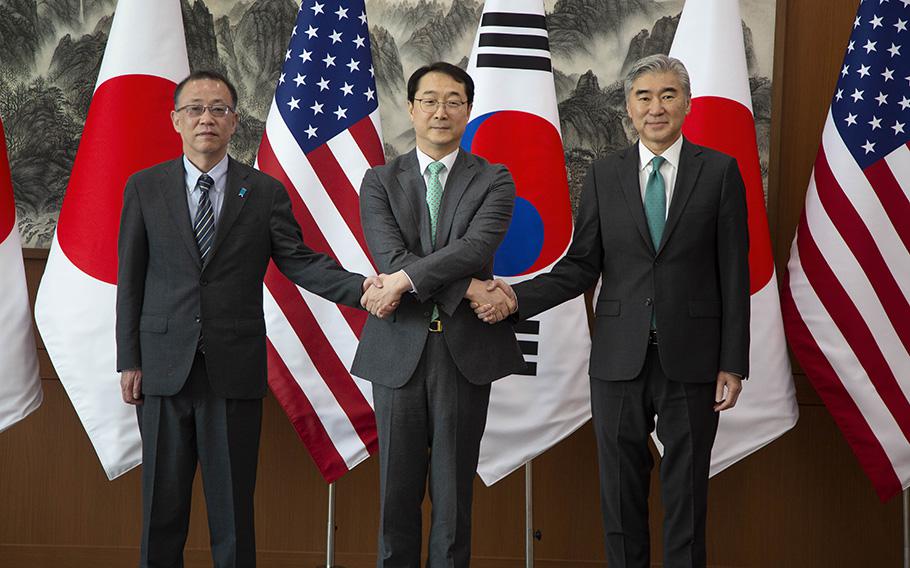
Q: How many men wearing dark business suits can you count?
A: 3